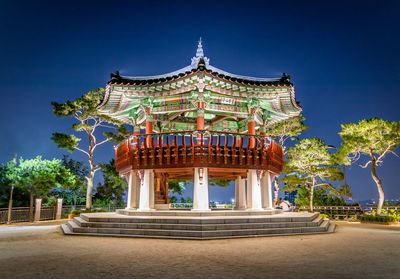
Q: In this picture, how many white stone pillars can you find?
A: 6